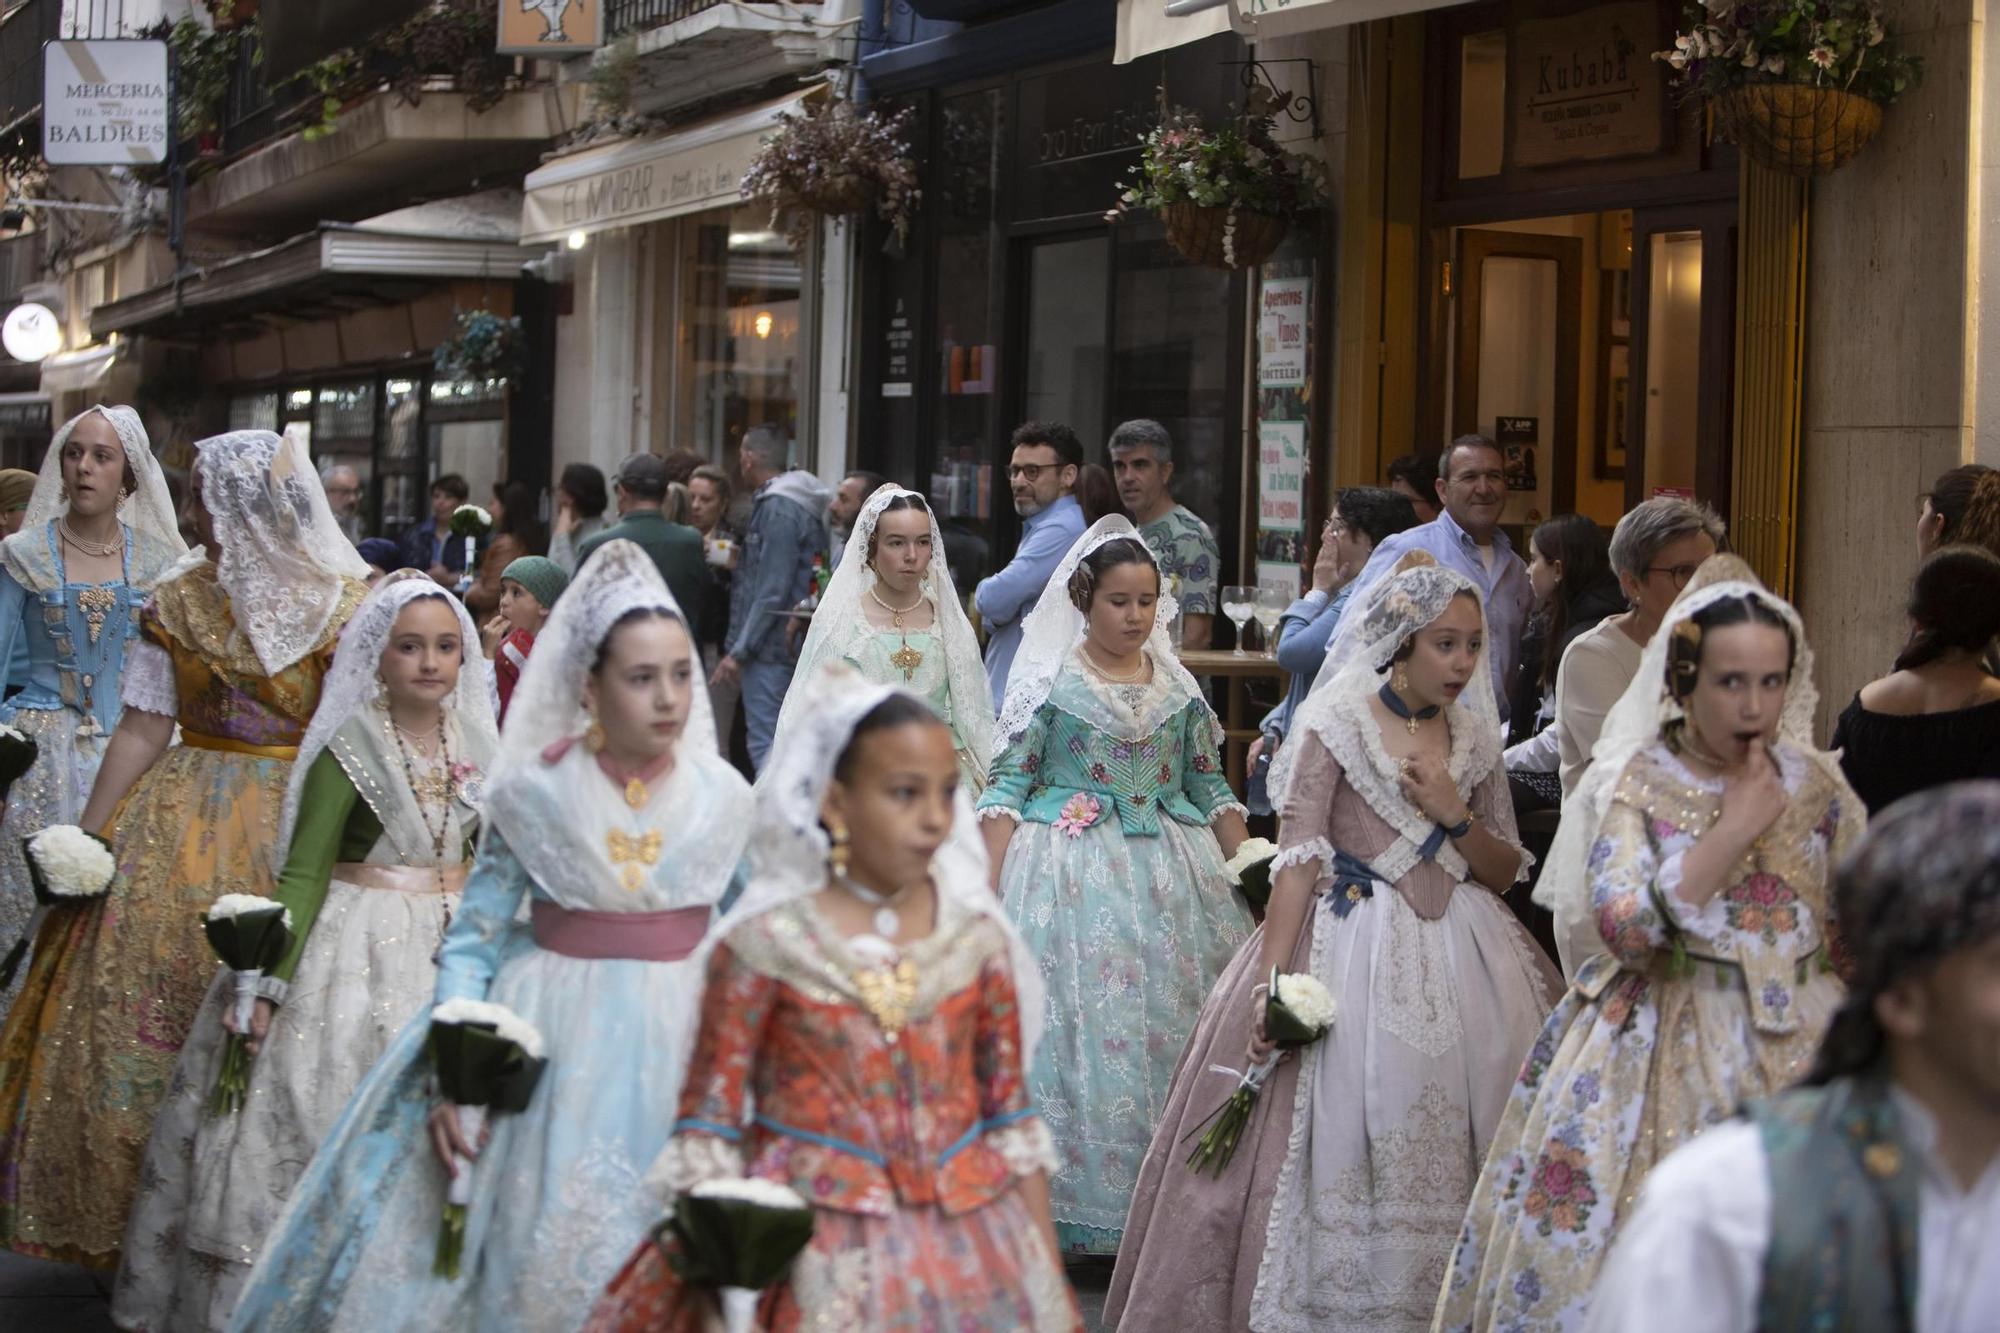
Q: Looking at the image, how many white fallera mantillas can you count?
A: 9